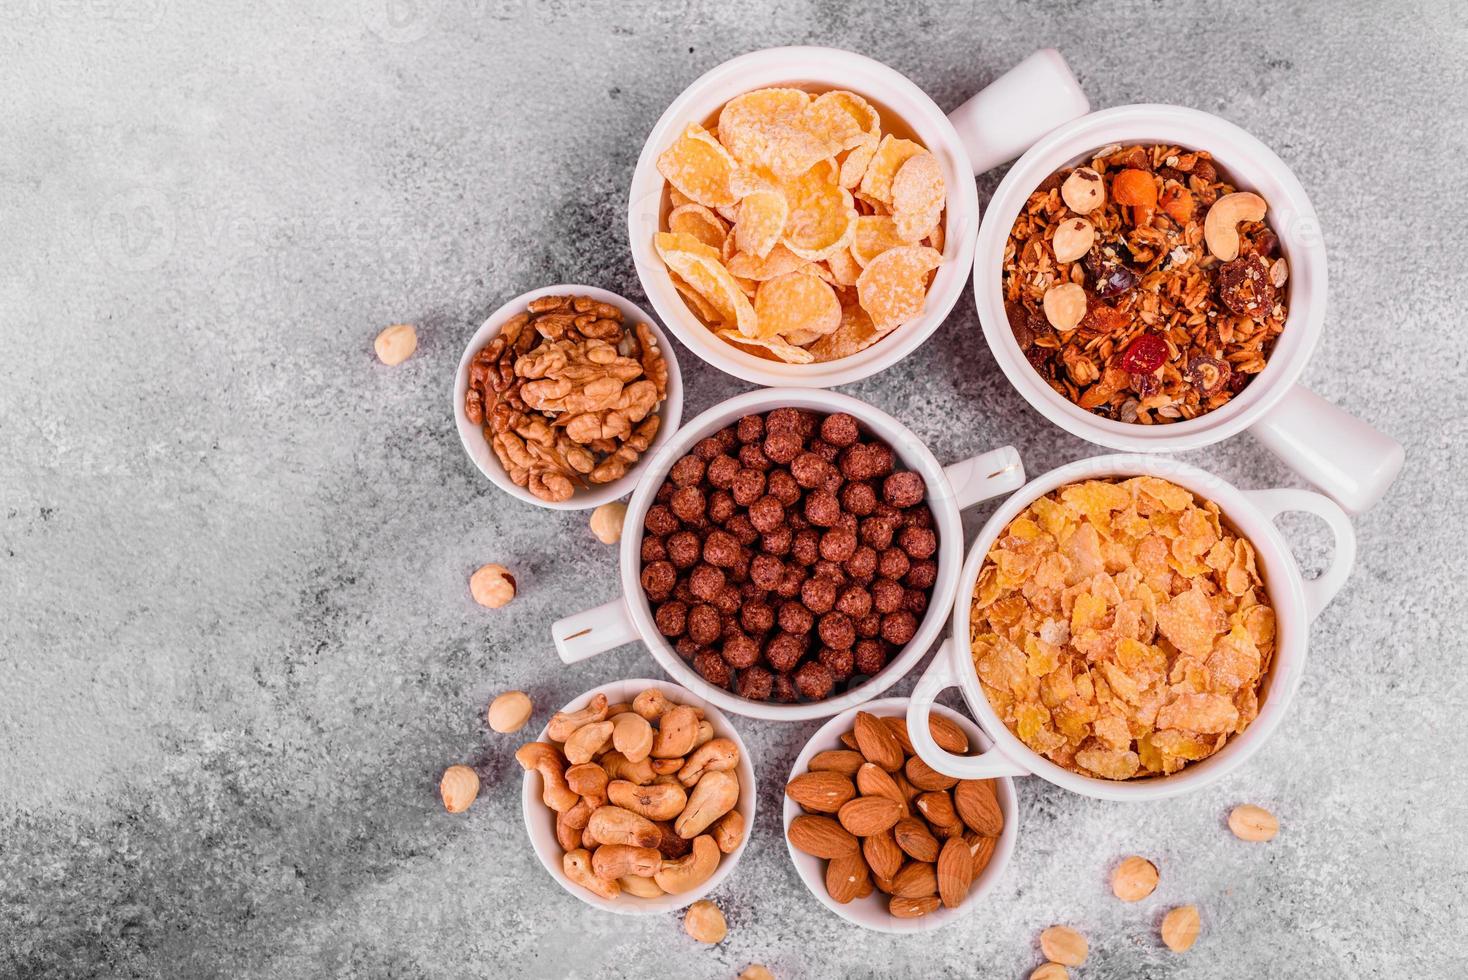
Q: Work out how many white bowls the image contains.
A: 7